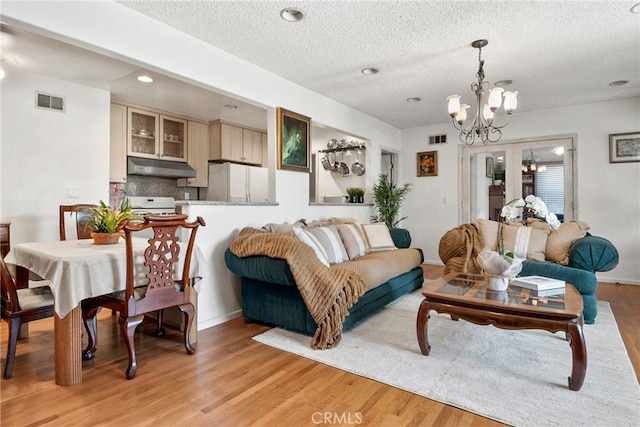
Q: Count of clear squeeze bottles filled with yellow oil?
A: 0